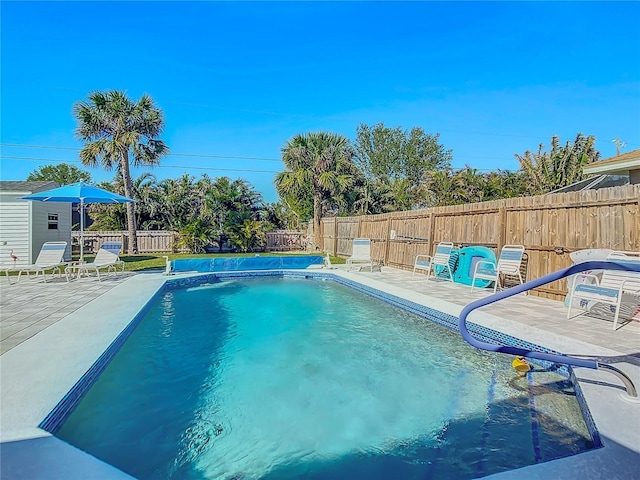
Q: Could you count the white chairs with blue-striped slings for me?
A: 6